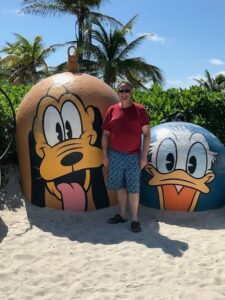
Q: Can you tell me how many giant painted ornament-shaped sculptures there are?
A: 2